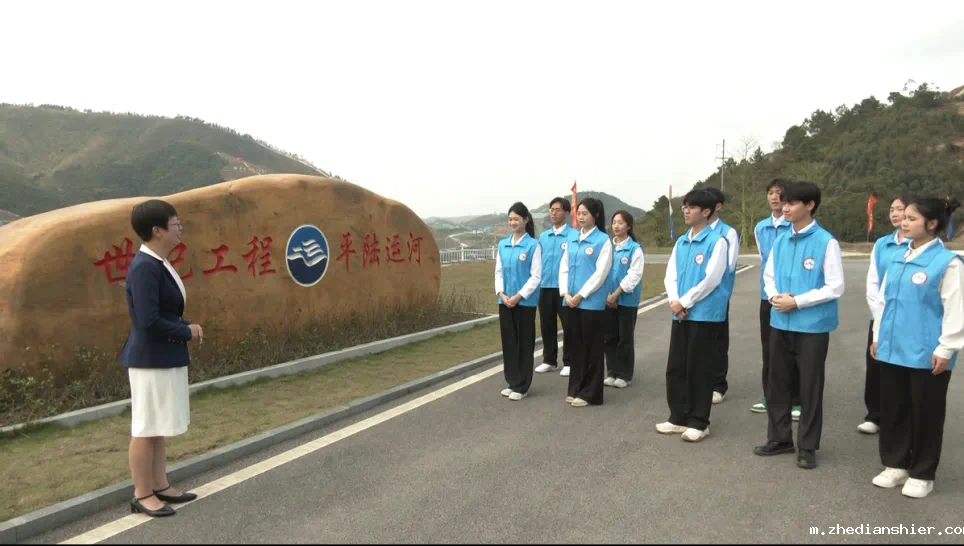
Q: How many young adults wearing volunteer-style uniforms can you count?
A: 10